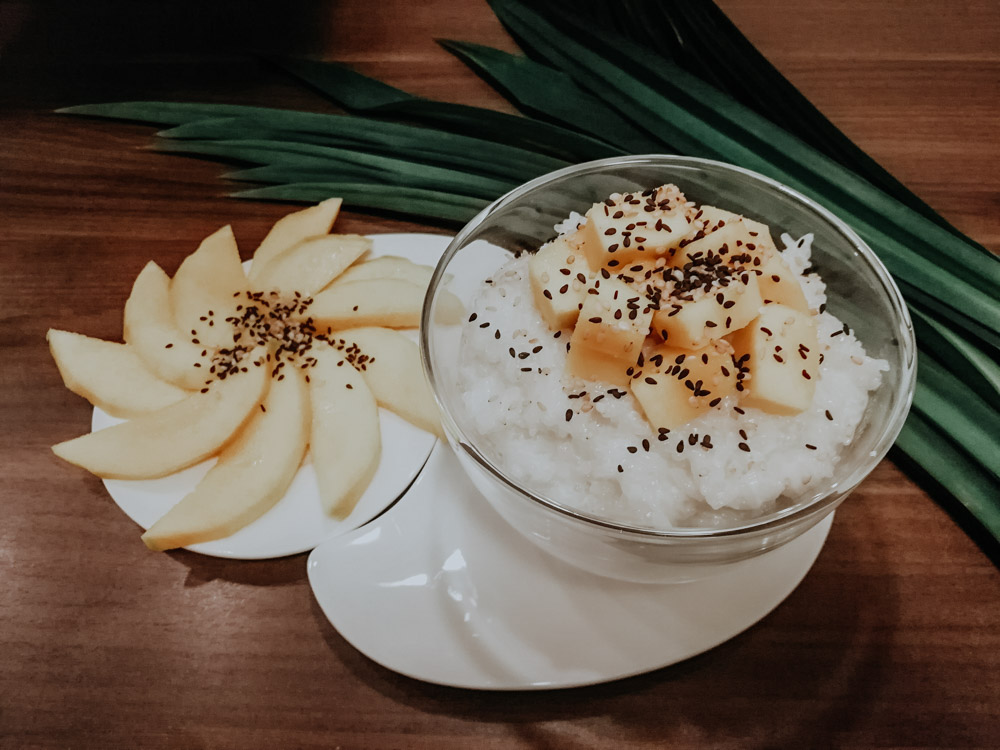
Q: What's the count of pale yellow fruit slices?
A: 11